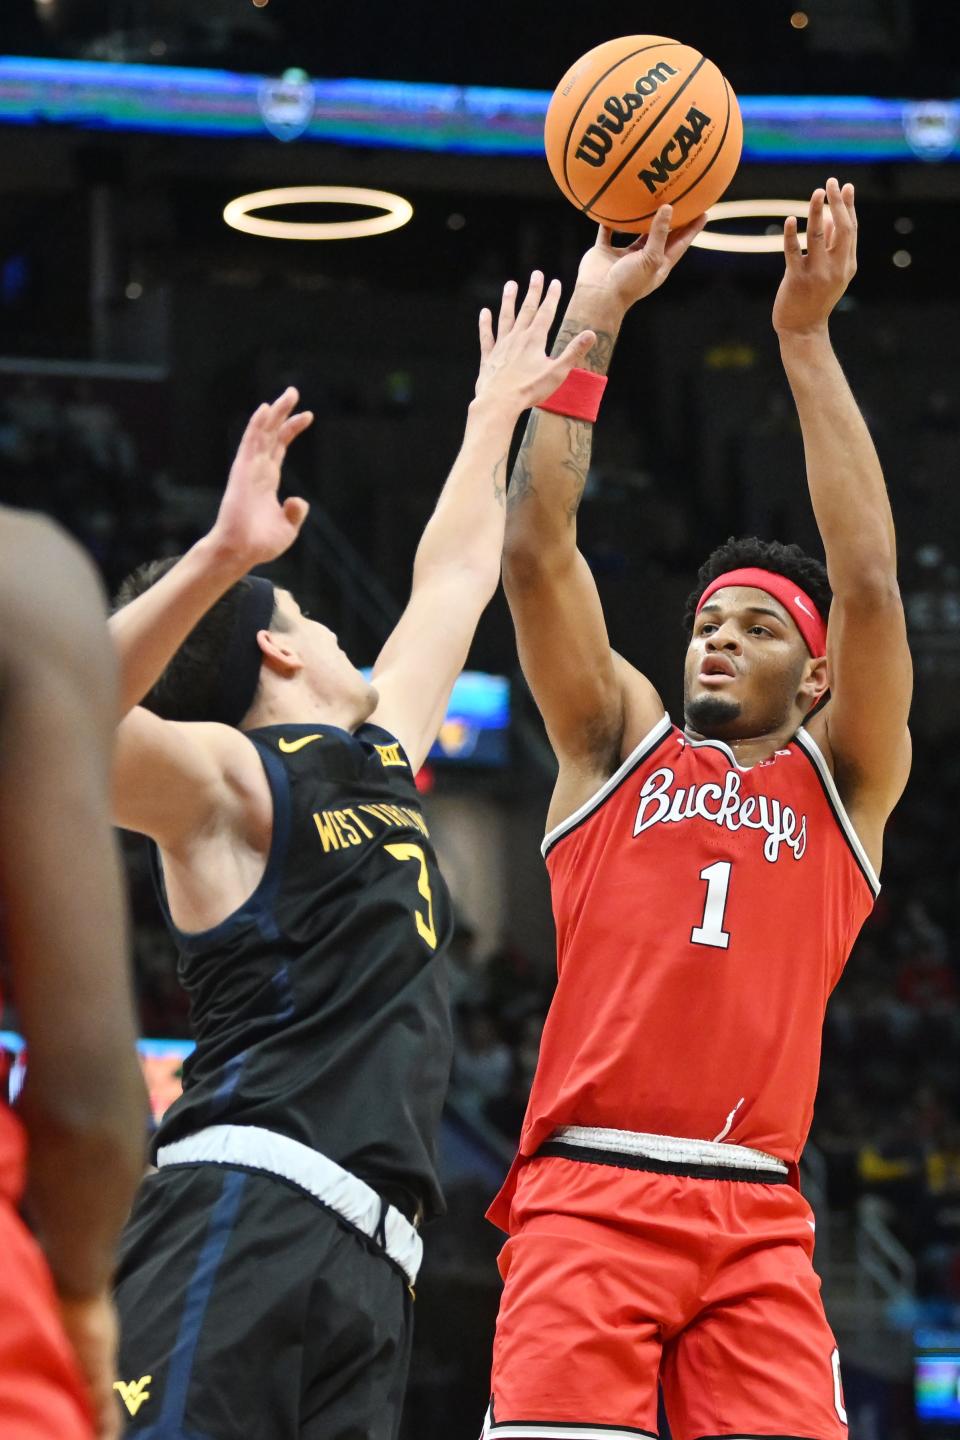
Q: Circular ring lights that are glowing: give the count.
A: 2